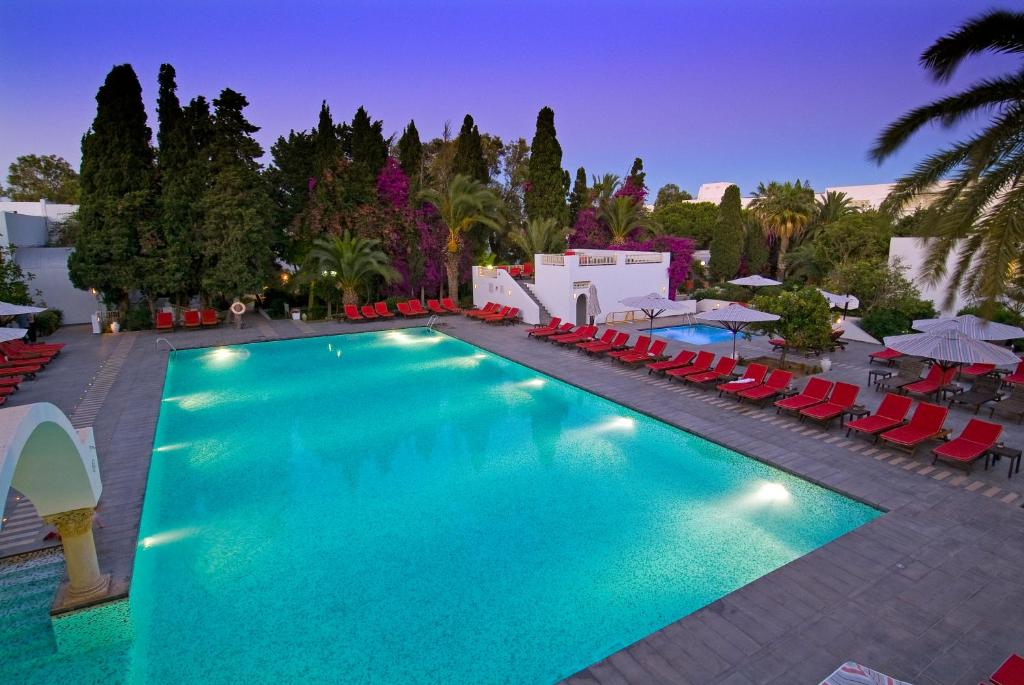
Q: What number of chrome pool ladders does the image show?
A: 3